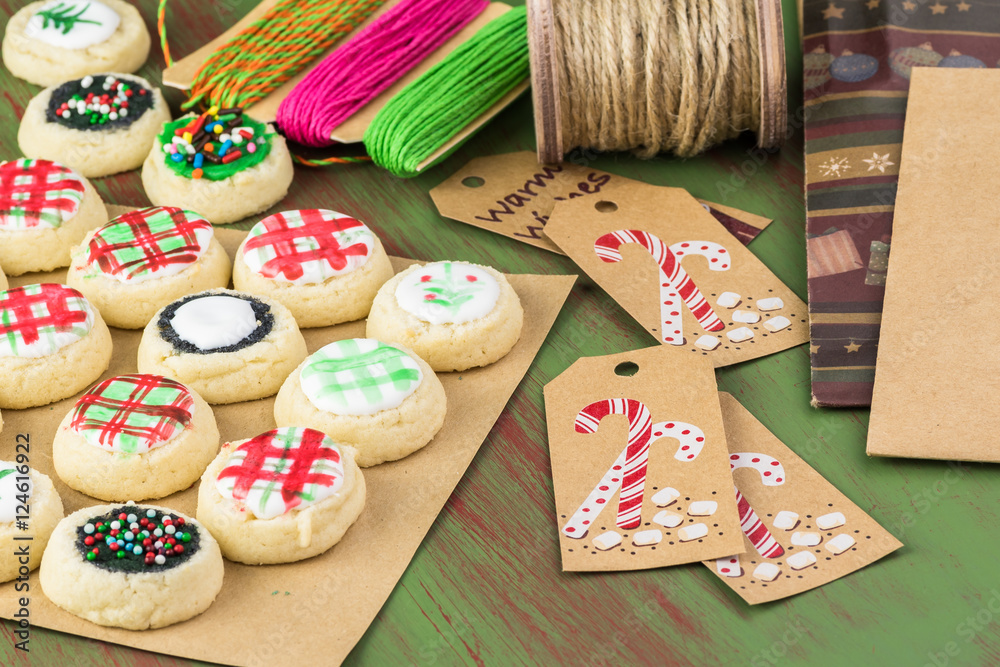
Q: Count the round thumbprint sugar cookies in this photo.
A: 14